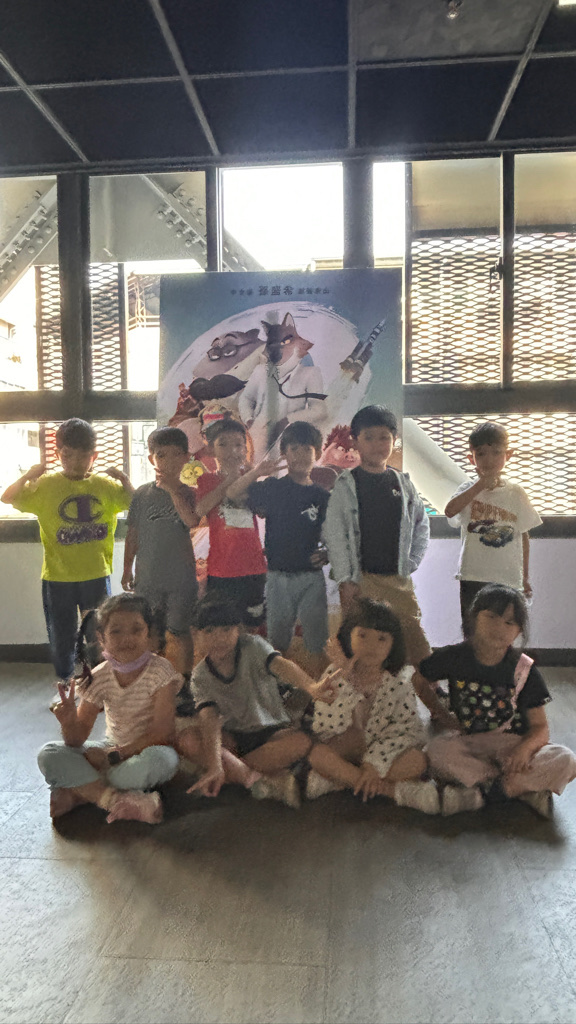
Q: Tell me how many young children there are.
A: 10